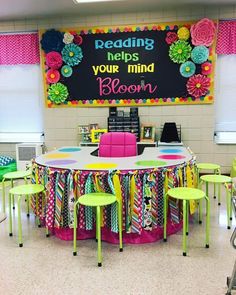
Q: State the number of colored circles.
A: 7